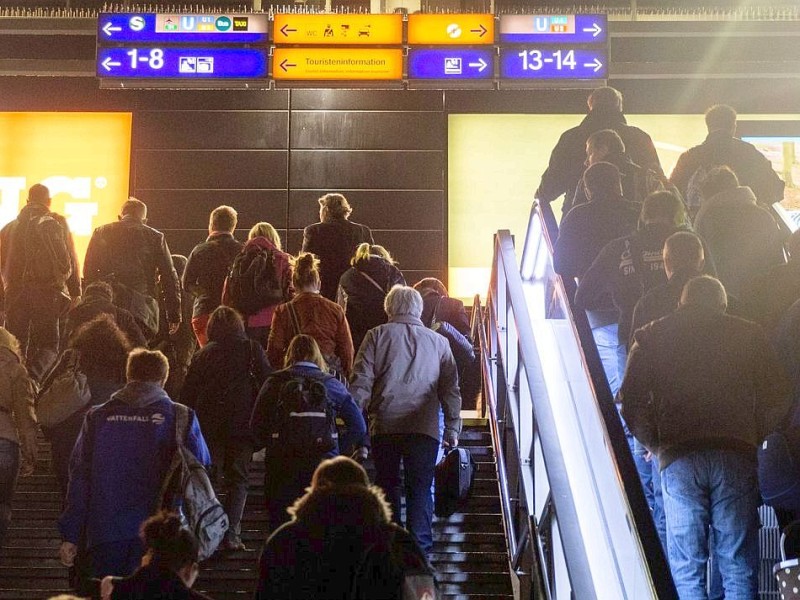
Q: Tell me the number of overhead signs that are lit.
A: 8